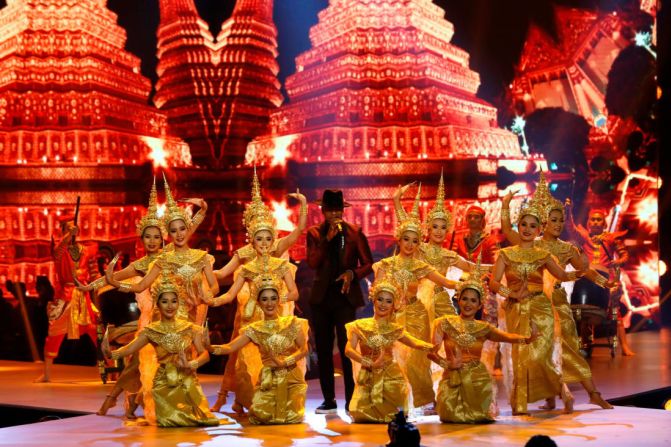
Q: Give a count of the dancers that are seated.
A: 4